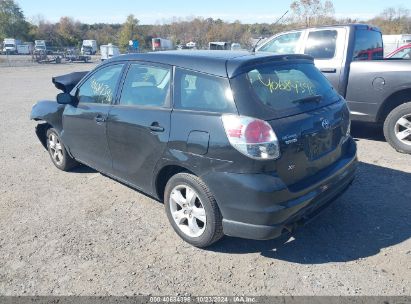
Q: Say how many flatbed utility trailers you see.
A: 2